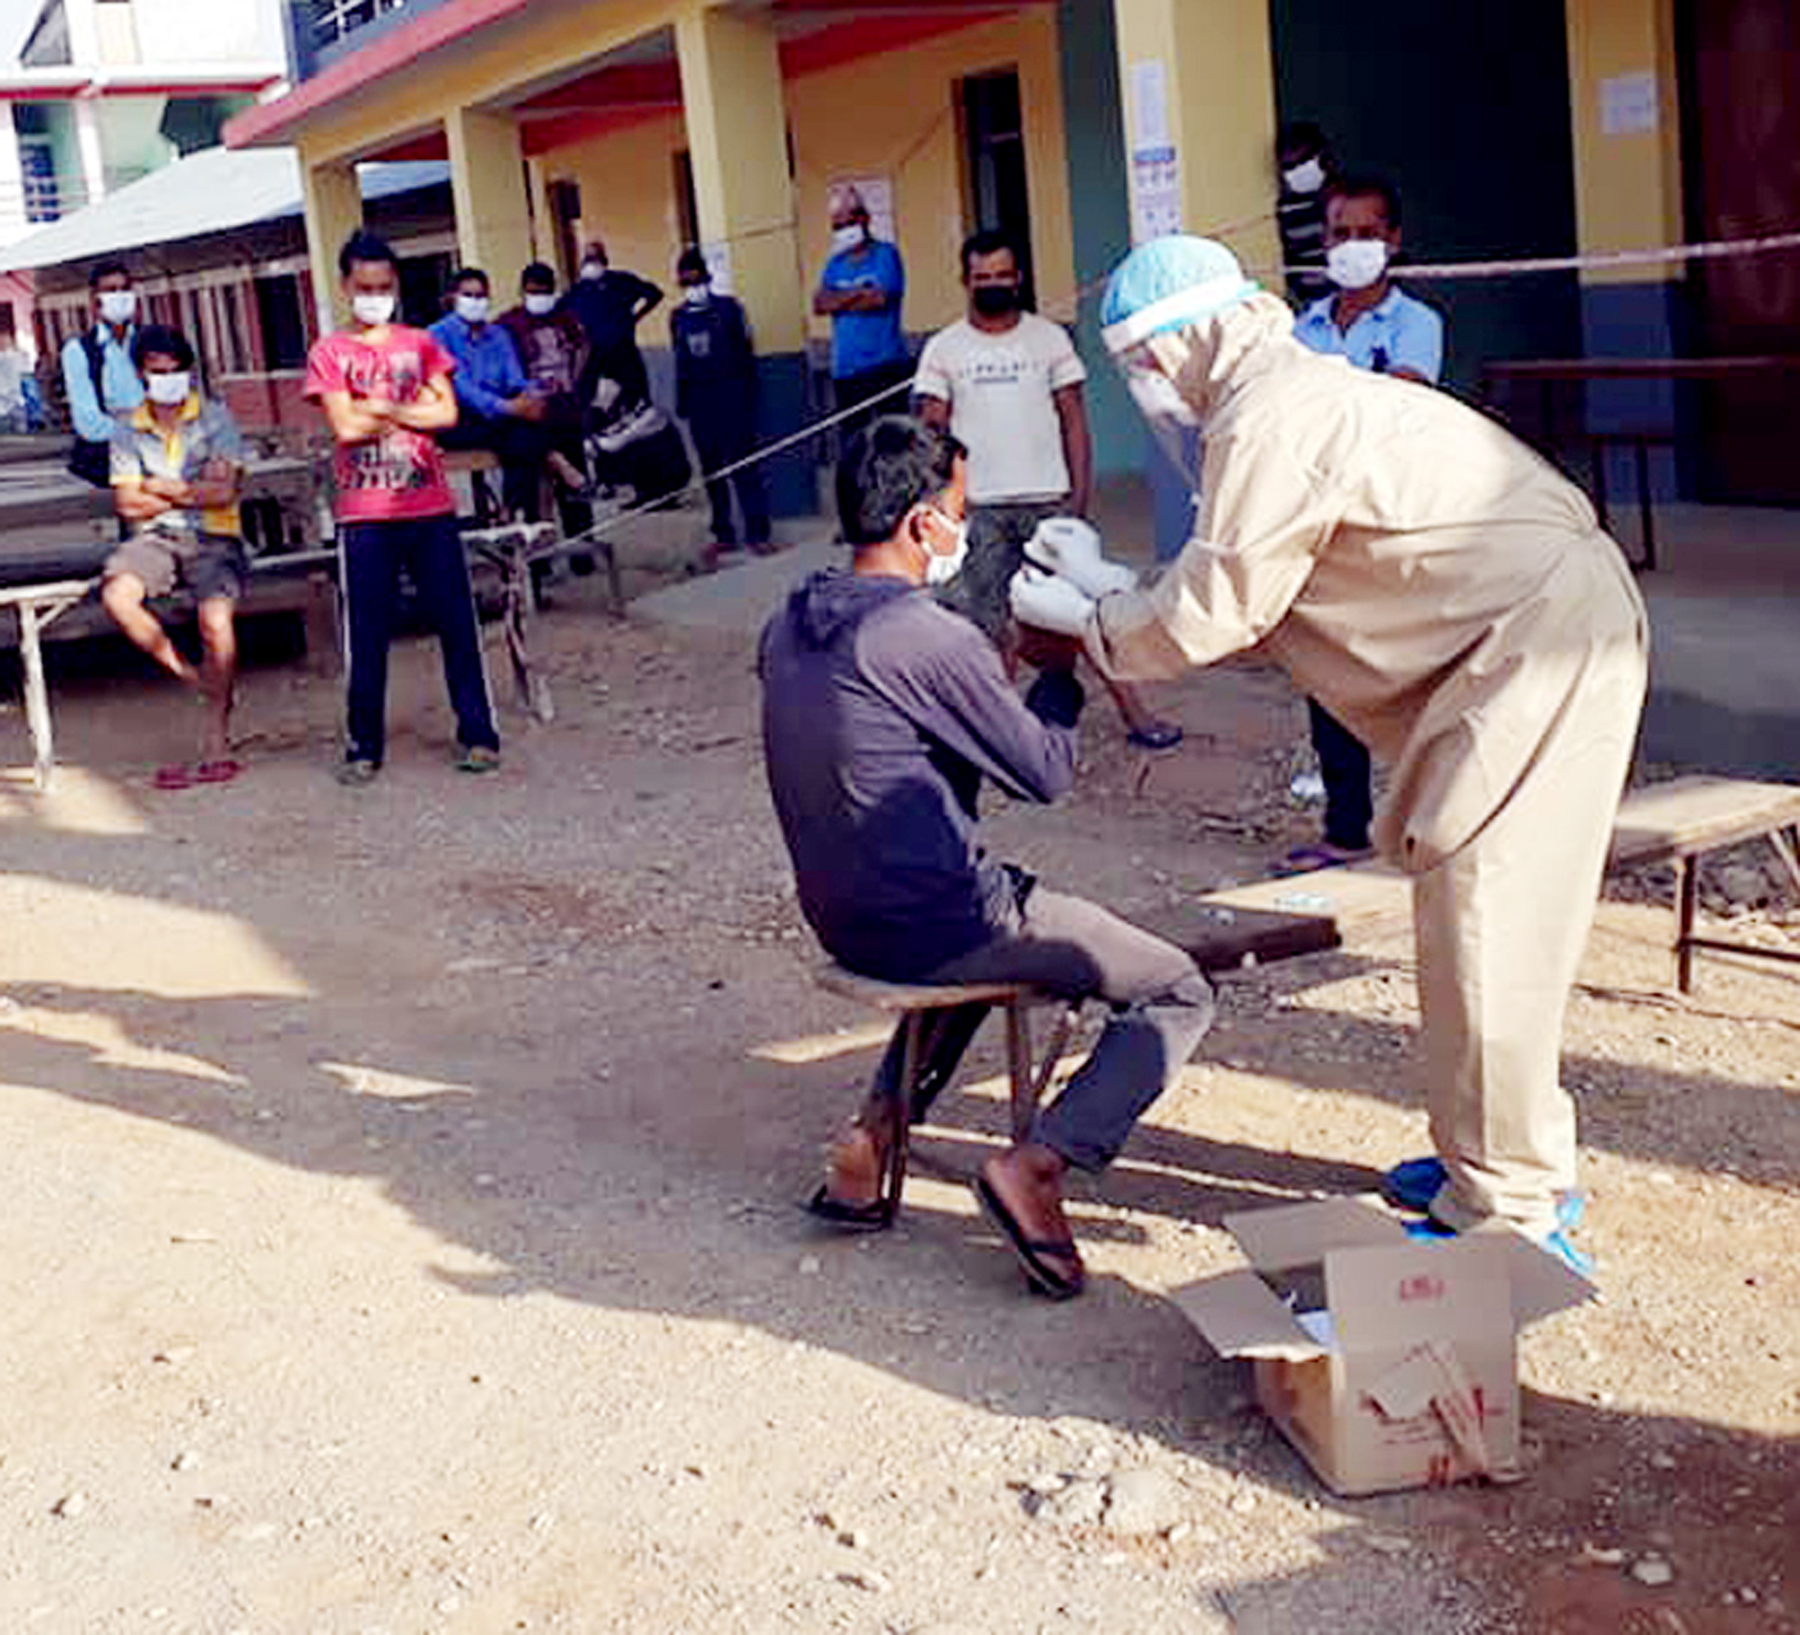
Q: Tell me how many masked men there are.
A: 13